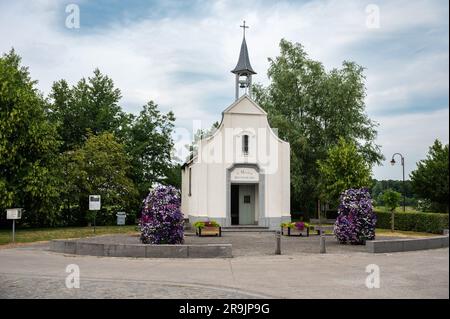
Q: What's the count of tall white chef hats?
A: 0